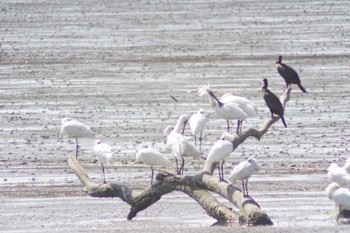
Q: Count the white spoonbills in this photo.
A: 13